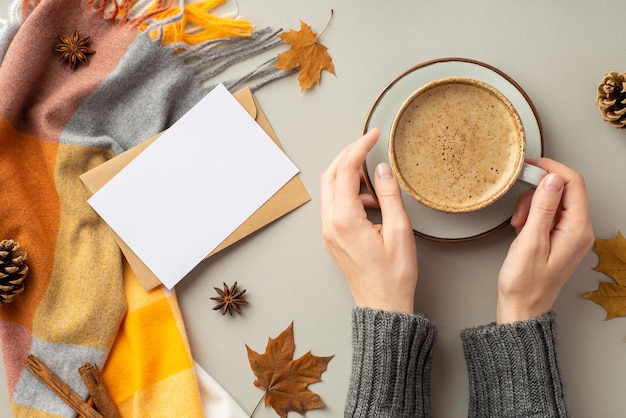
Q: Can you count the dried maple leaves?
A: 3